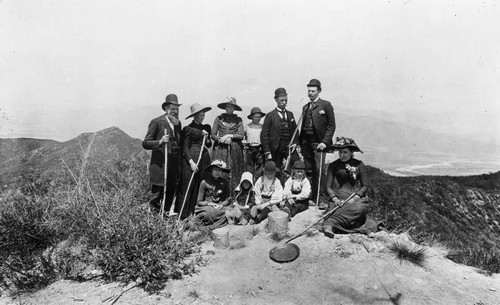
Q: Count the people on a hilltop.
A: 11